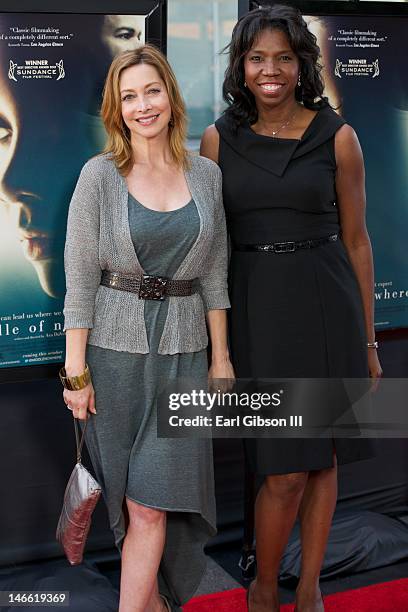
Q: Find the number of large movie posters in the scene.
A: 2